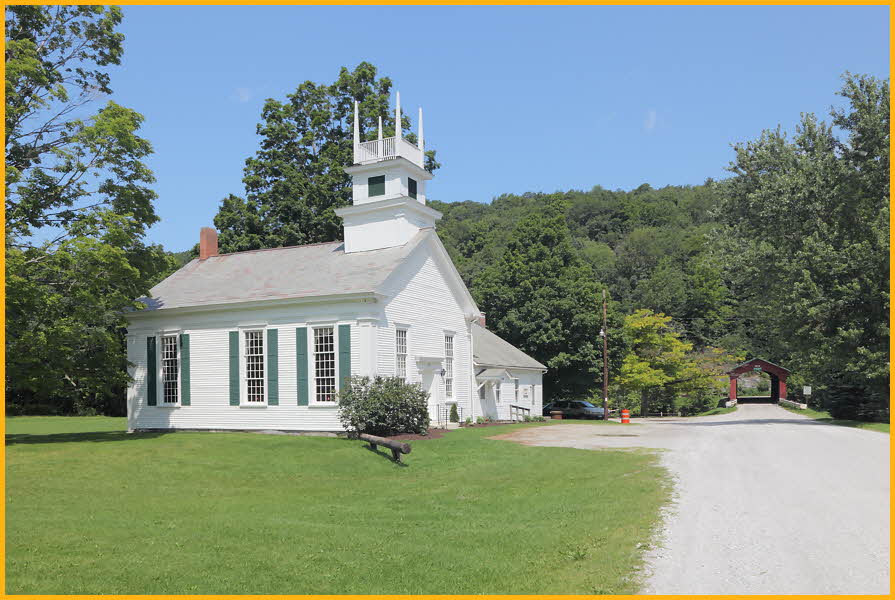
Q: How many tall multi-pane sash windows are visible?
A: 5